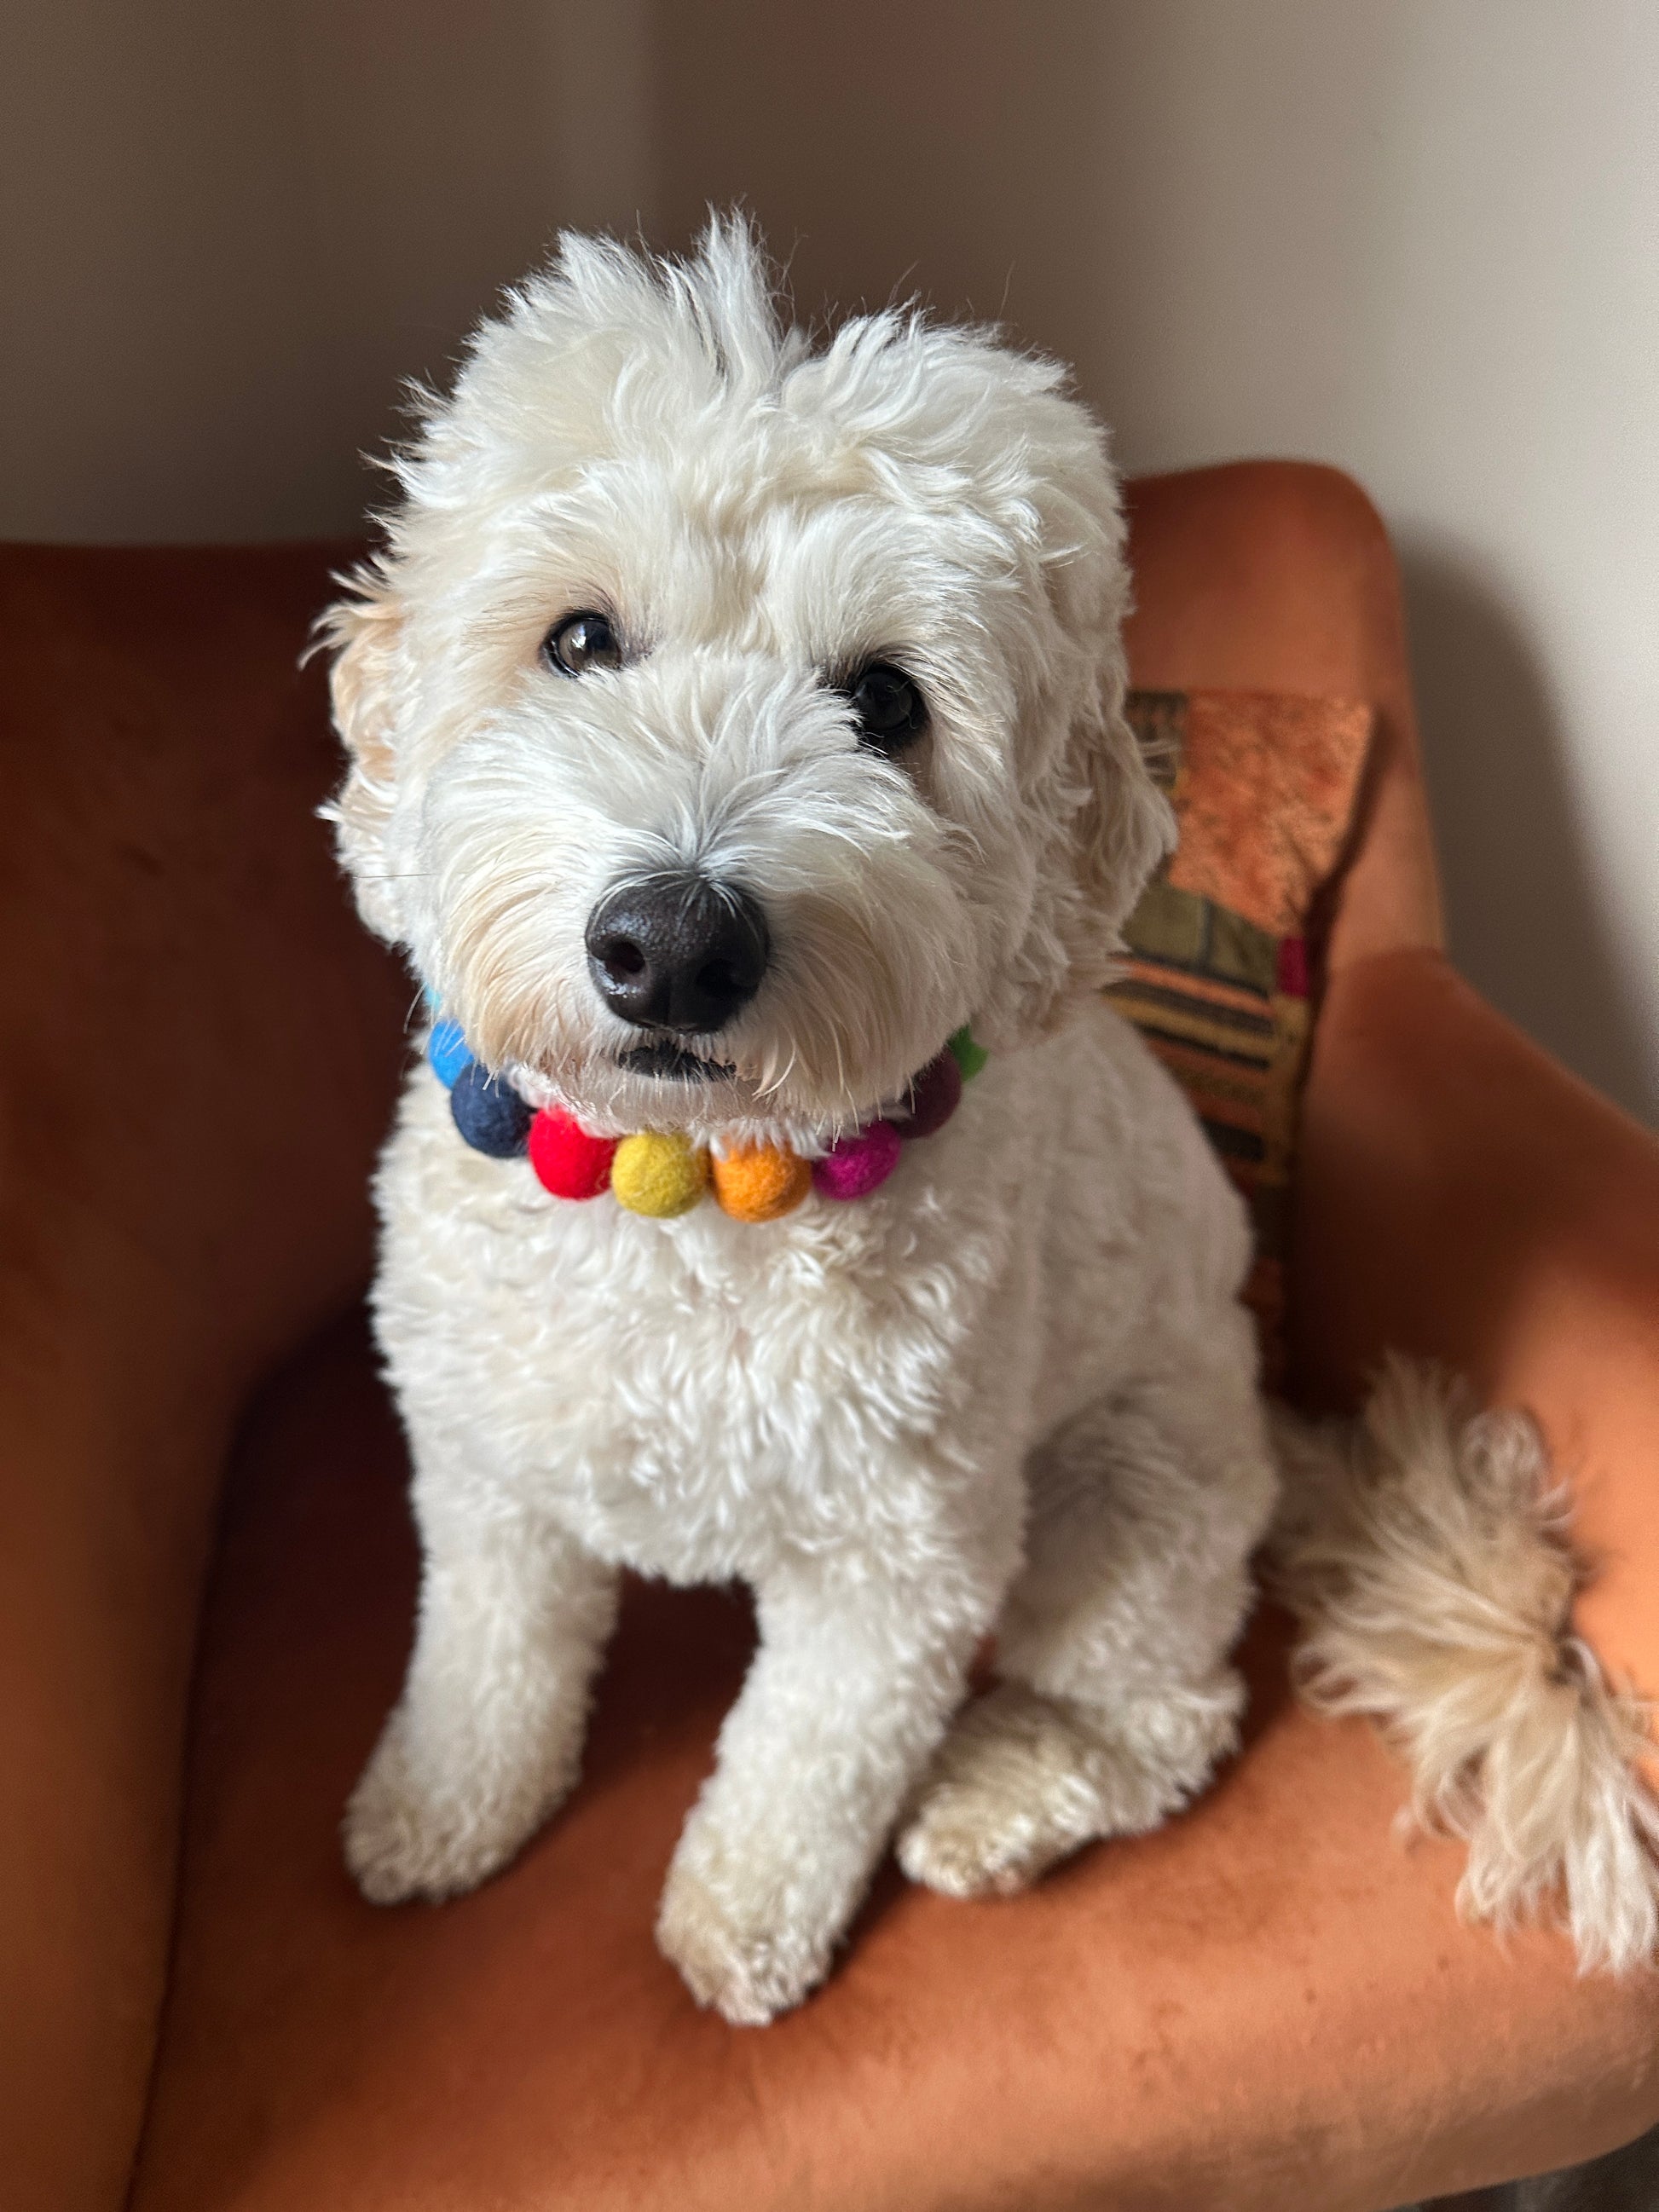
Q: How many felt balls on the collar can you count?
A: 9